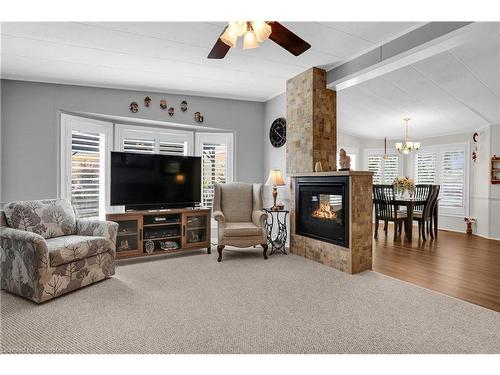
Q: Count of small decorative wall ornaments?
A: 6